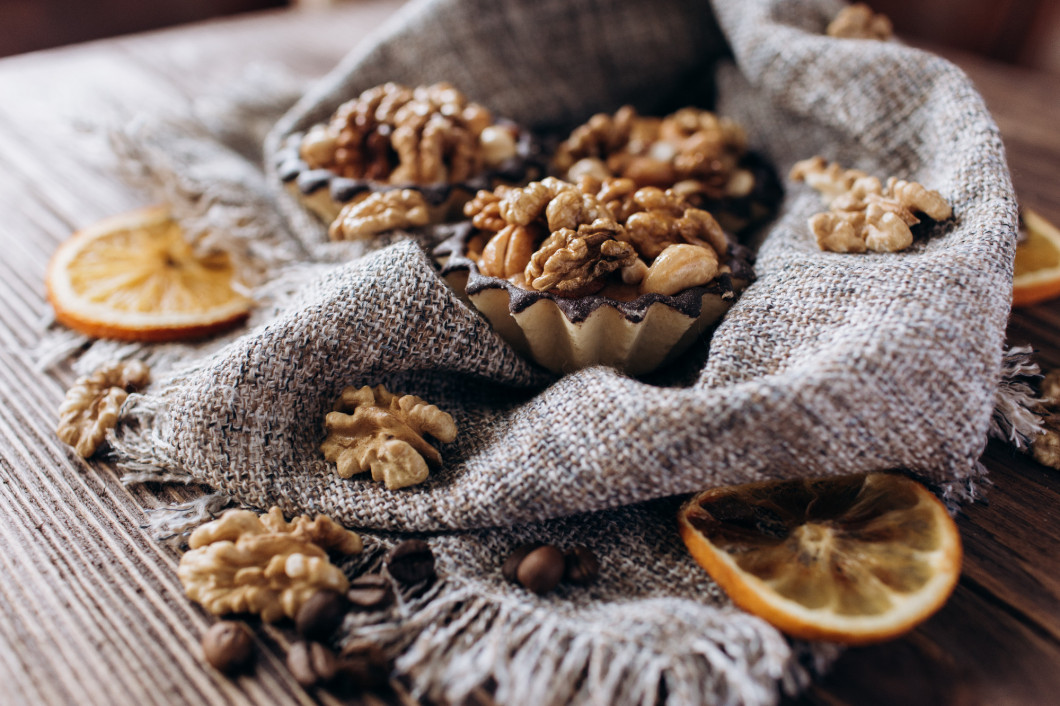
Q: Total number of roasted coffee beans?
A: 9